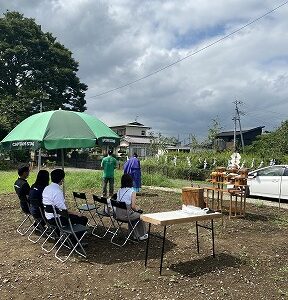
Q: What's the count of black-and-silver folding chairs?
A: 7